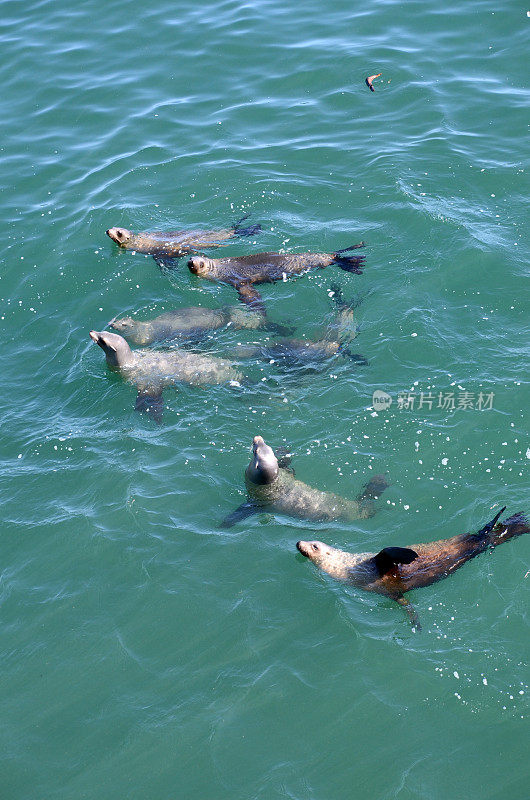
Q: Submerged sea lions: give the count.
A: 2